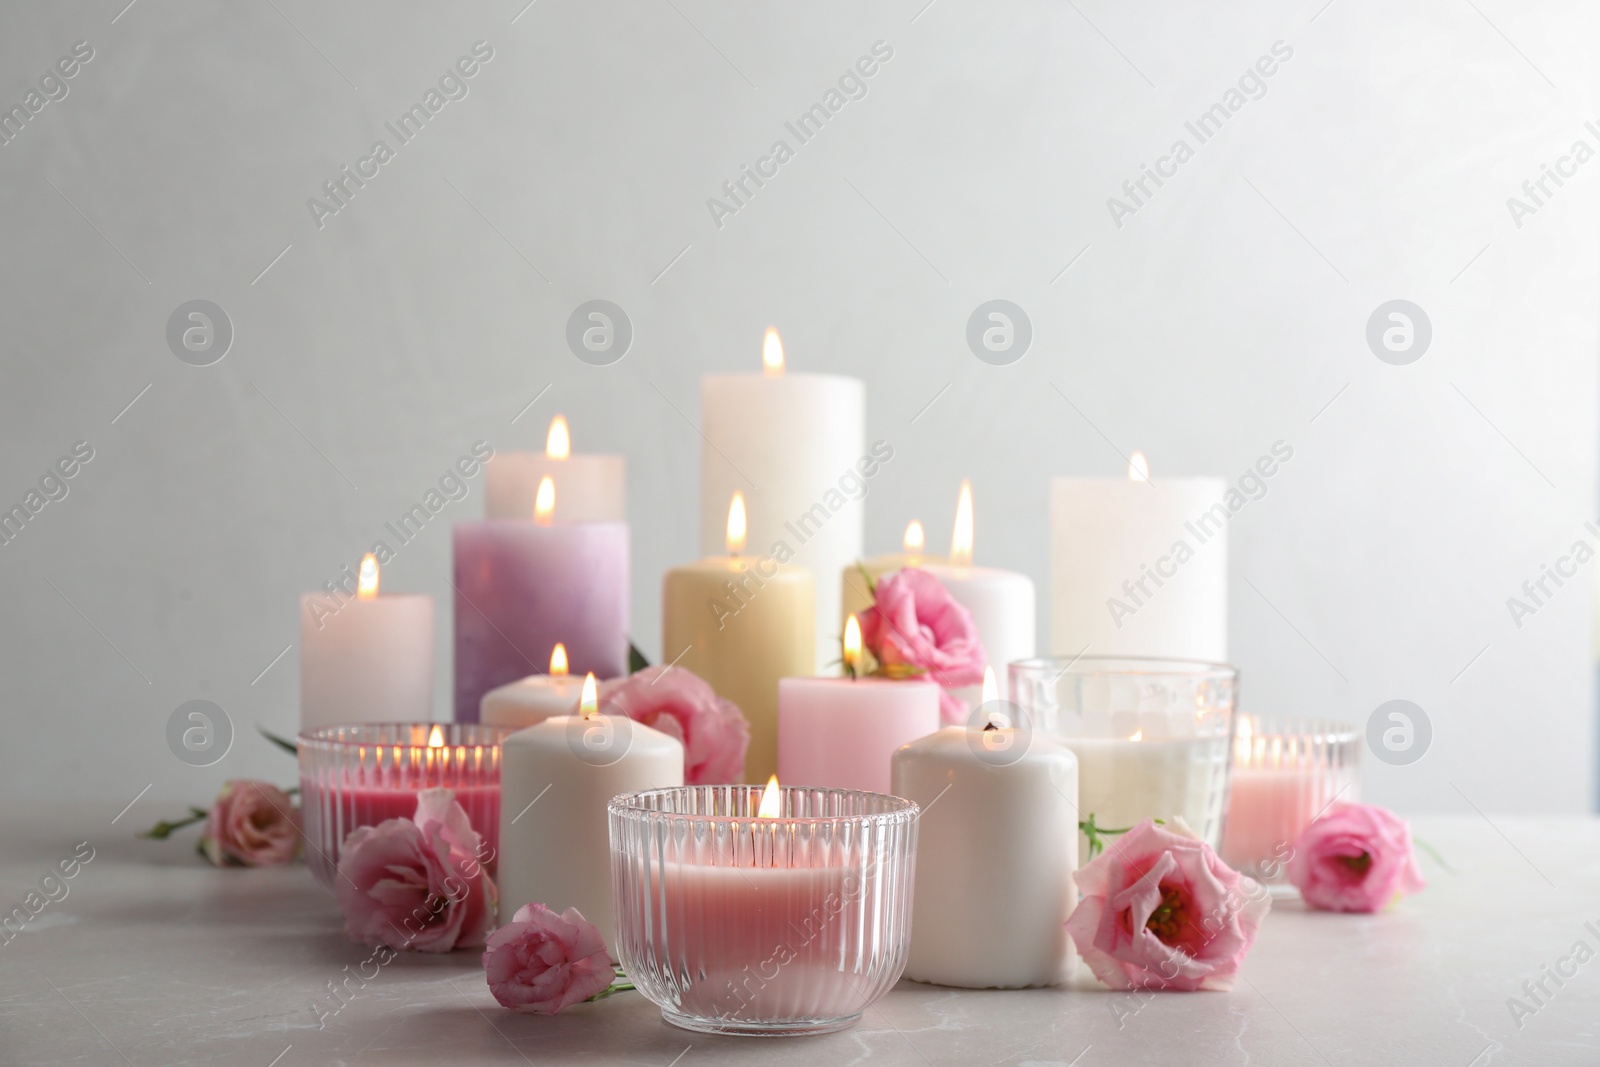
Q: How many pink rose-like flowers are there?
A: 7